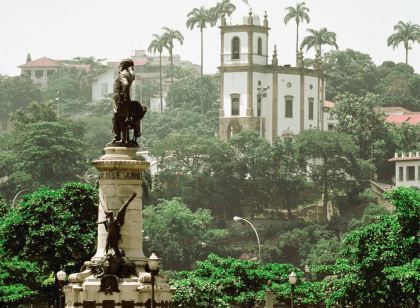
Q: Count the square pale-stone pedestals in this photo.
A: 1